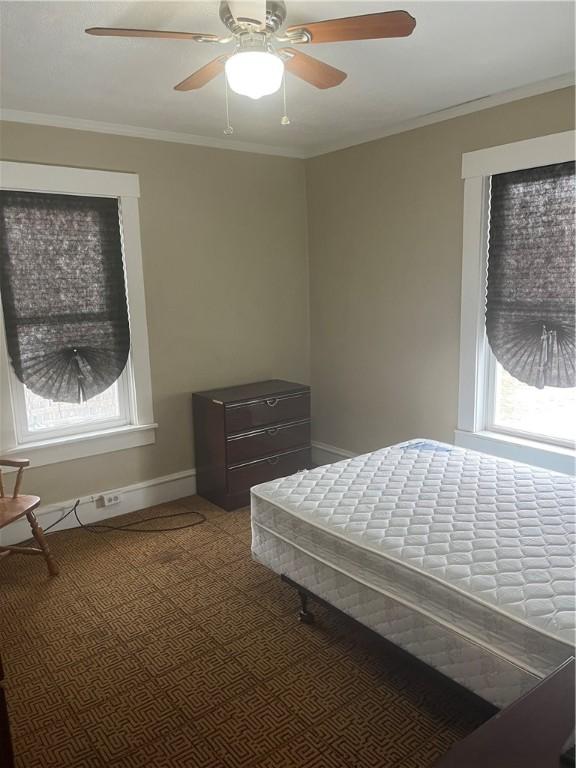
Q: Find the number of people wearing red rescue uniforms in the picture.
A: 0